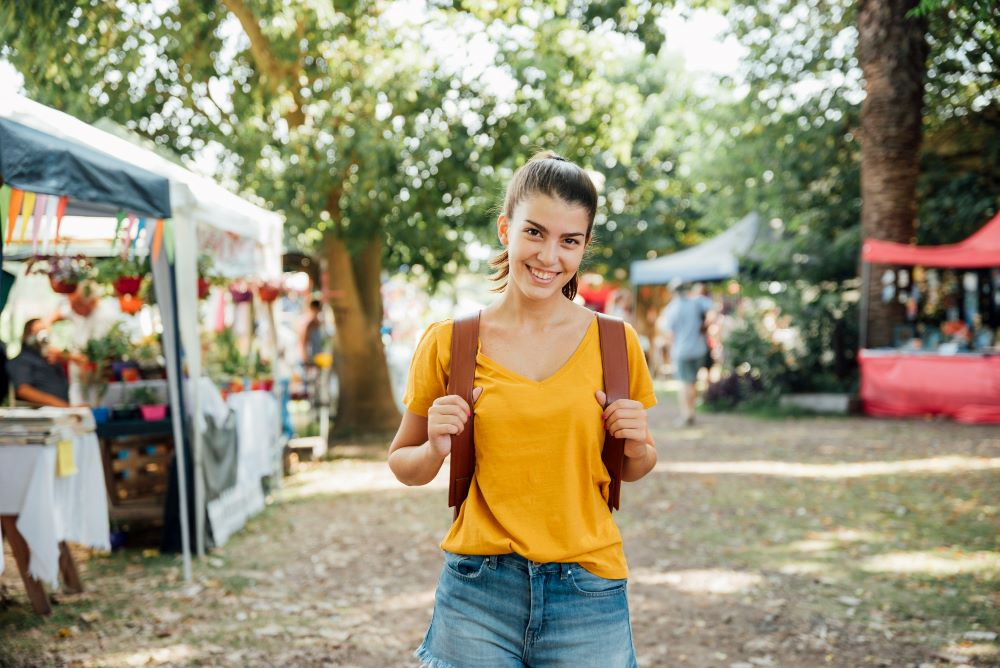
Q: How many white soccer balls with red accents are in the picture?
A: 0